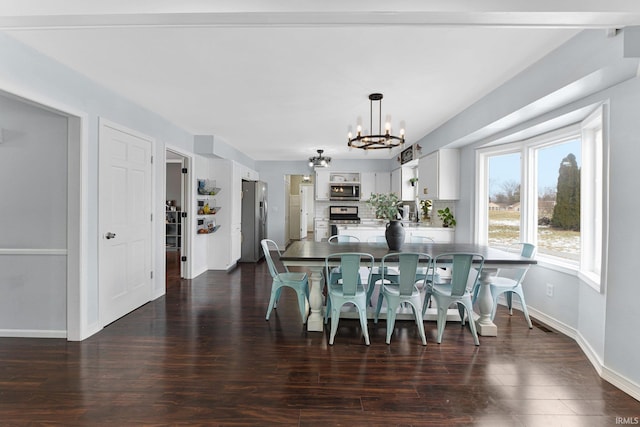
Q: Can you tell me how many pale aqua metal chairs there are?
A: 8